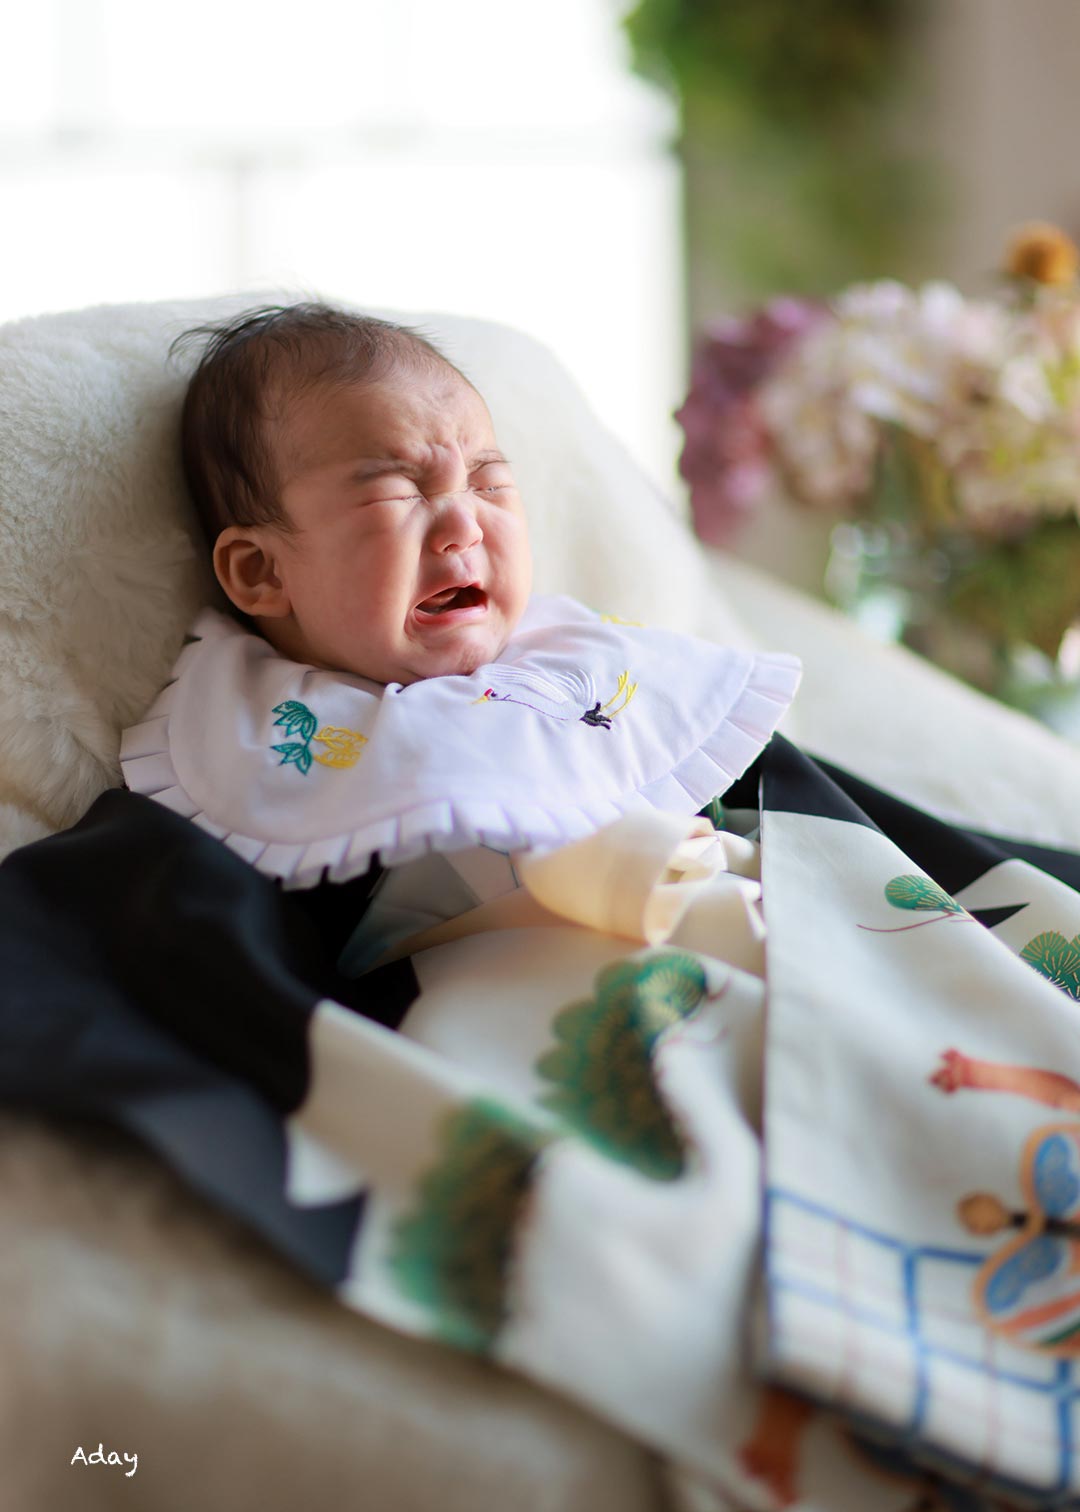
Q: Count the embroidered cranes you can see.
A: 1